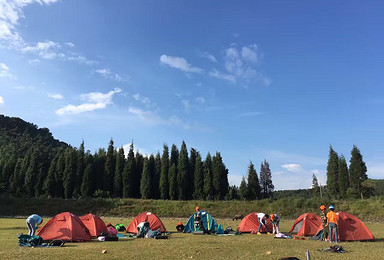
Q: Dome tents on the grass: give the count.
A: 7